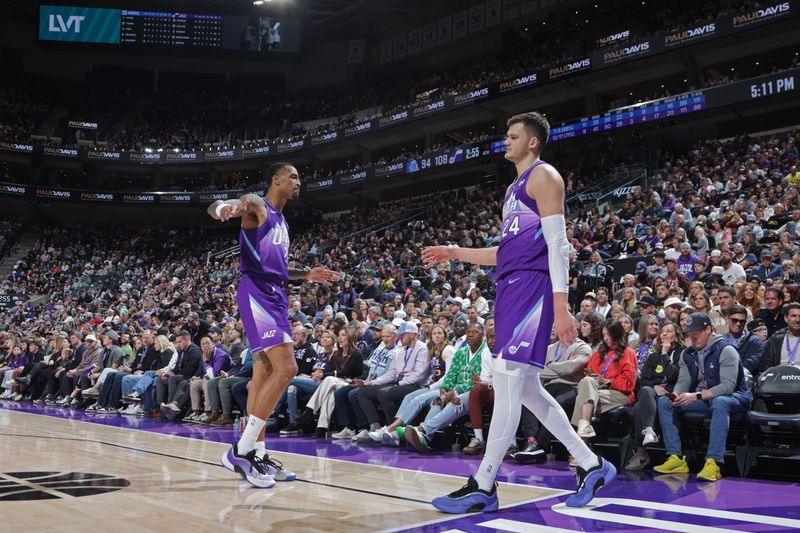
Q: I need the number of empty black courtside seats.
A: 1